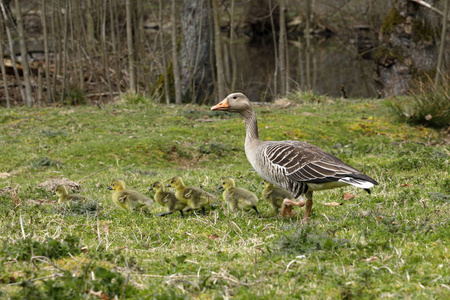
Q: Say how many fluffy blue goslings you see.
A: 0